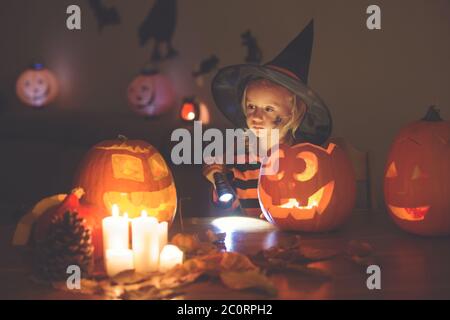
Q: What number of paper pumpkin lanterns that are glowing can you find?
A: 2